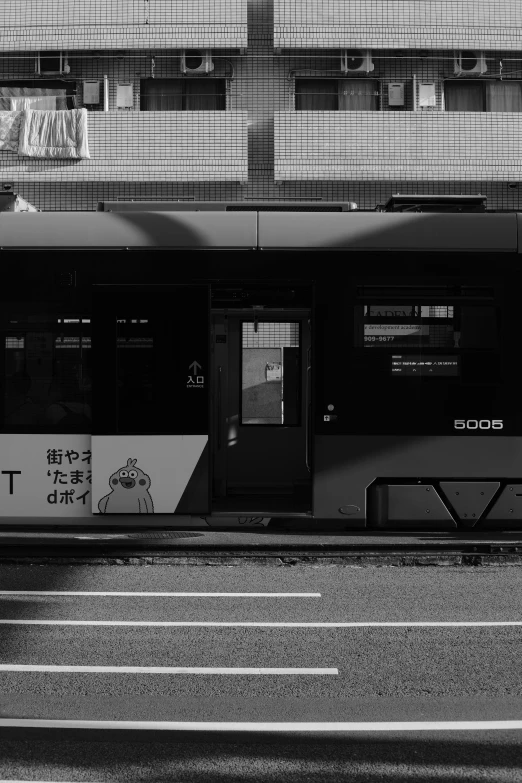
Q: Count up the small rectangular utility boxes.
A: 4